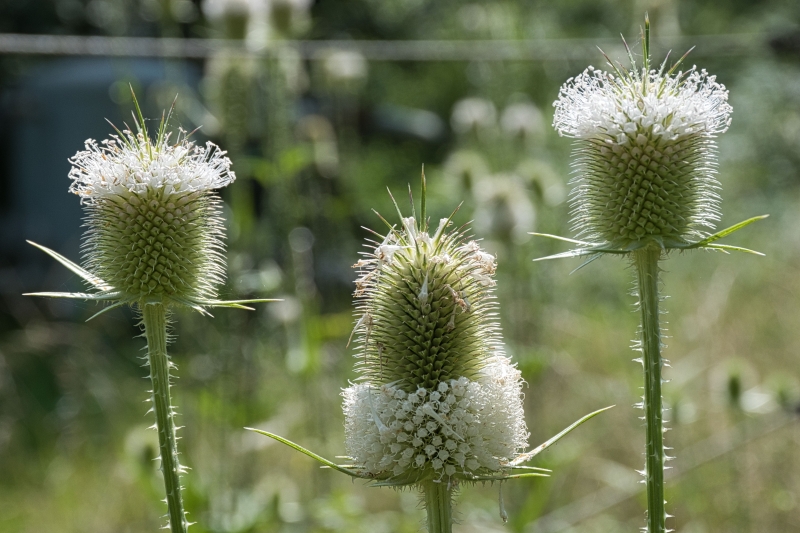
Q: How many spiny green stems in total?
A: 3